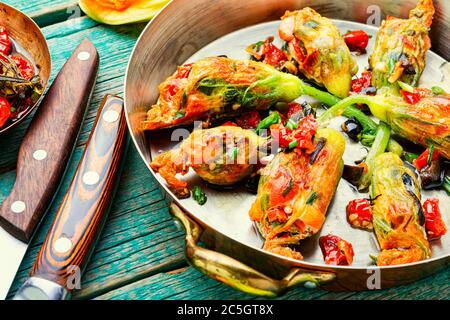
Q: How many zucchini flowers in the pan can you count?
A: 7